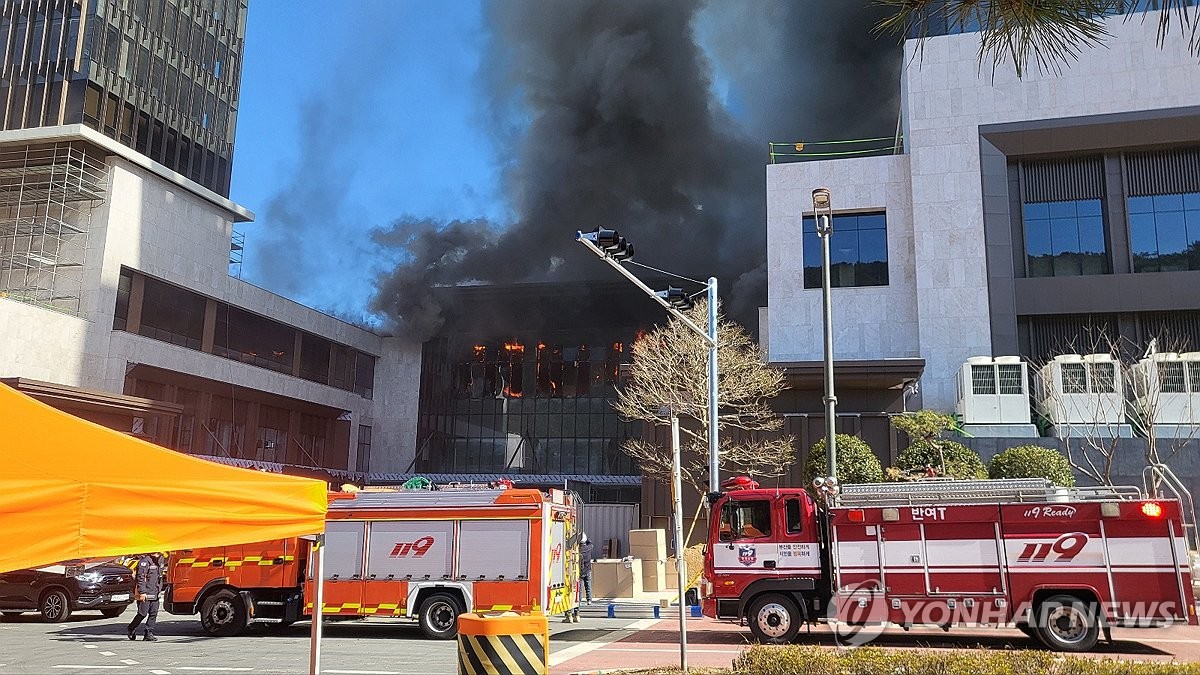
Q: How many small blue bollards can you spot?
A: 3